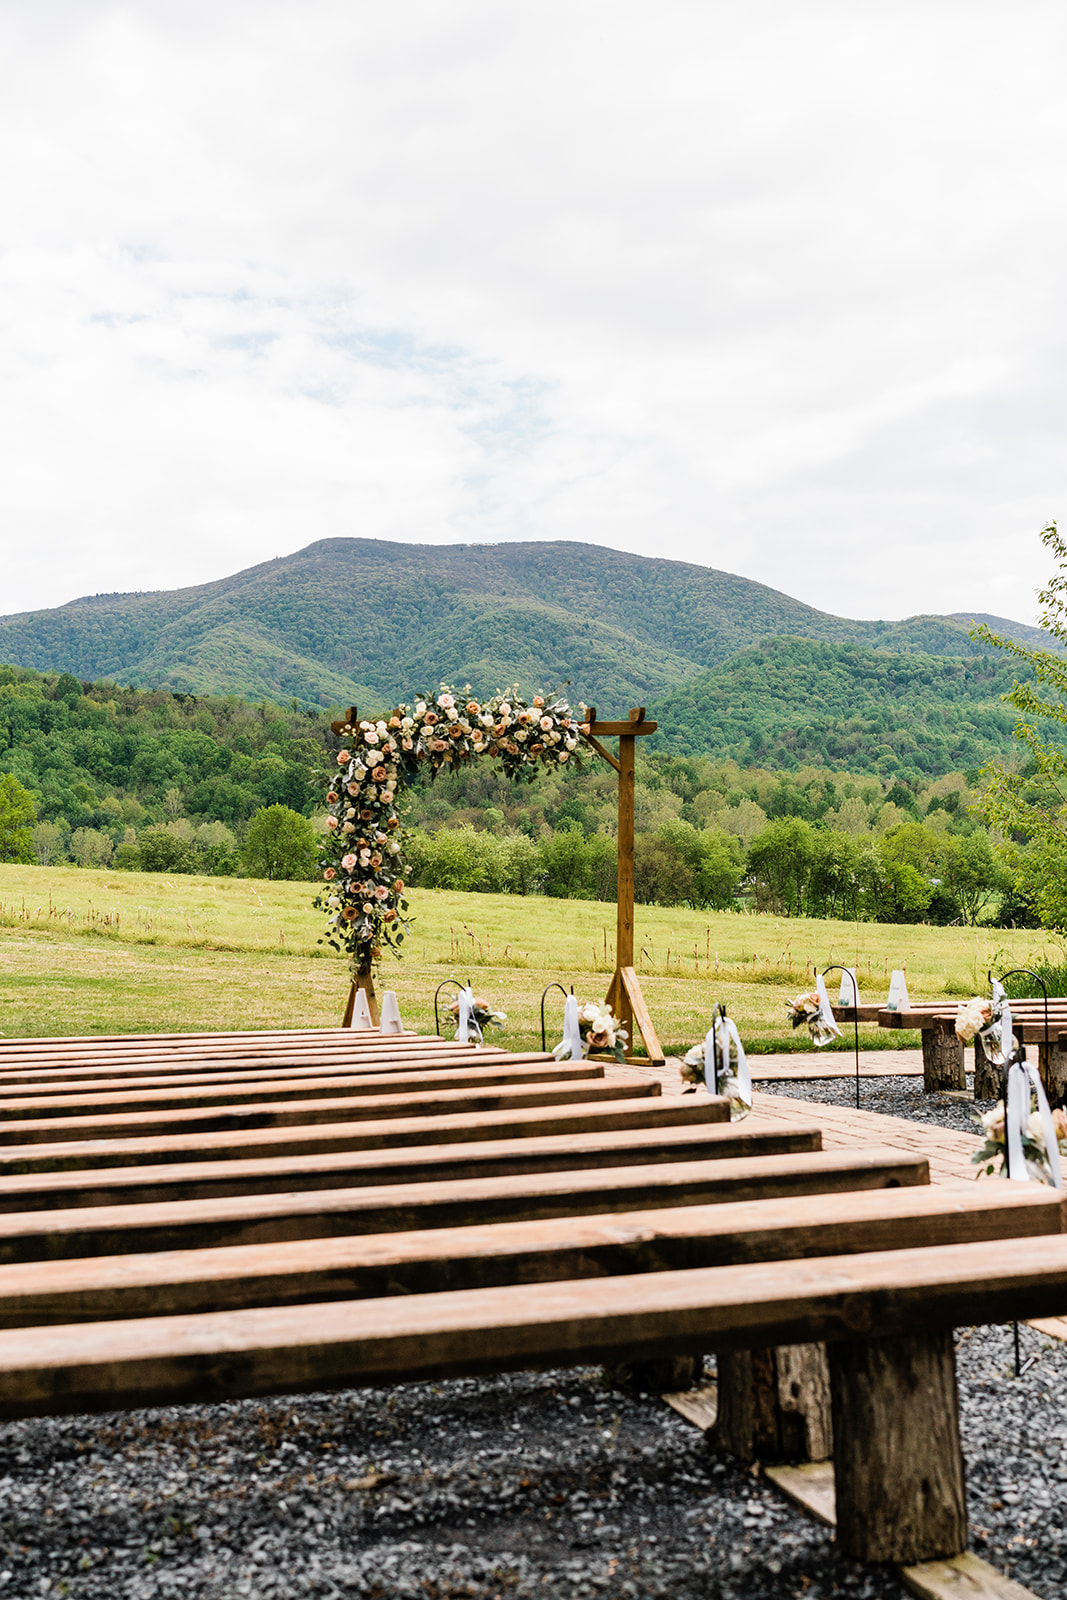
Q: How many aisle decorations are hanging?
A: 6